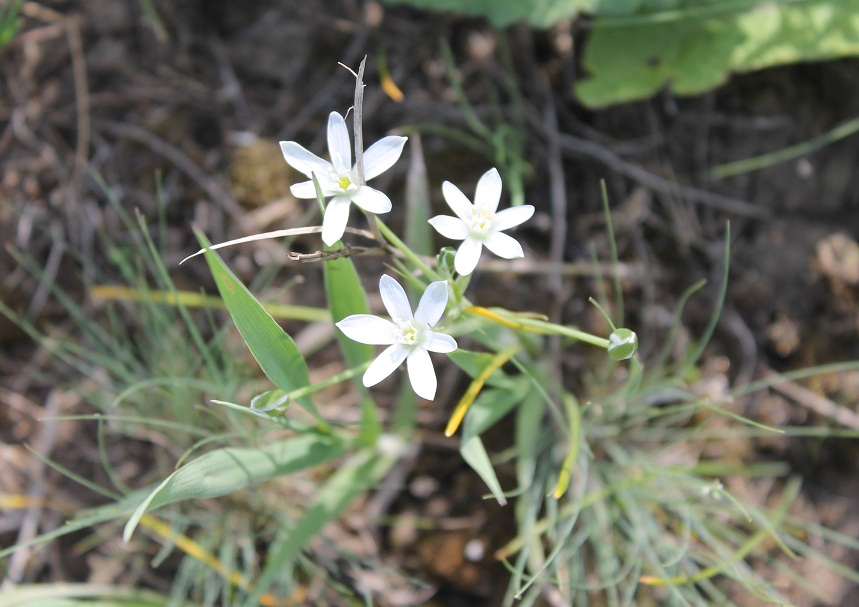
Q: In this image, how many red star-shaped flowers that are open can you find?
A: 0